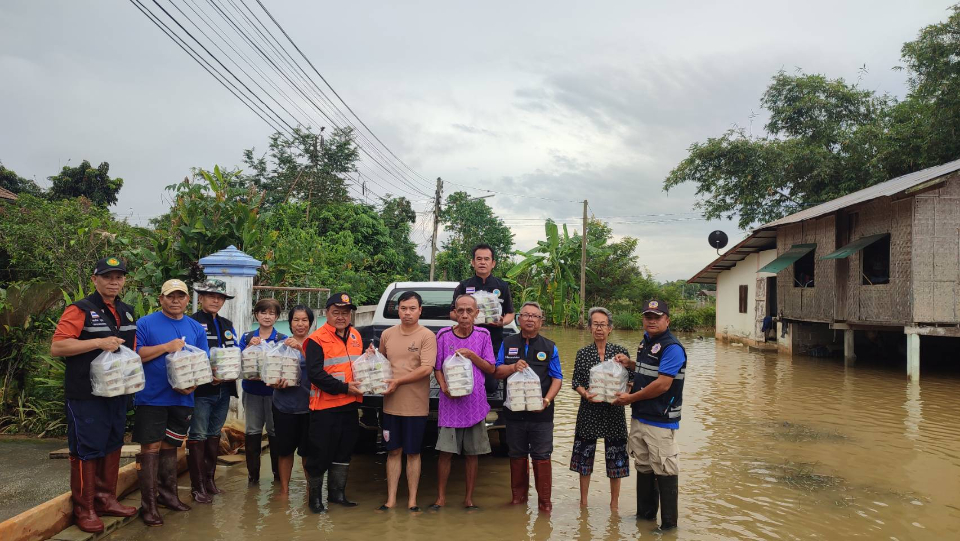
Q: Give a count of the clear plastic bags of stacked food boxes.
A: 10